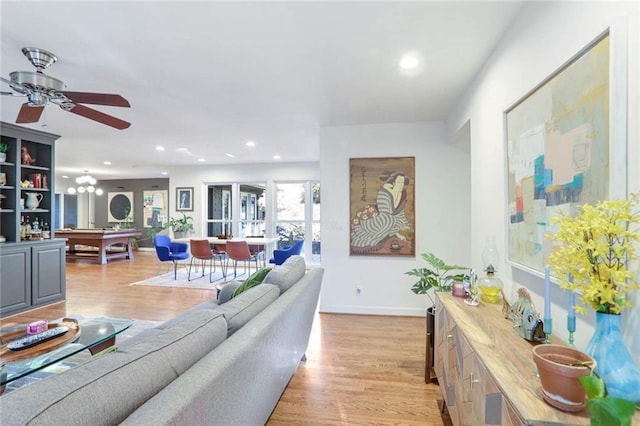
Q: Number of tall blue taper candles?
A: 2